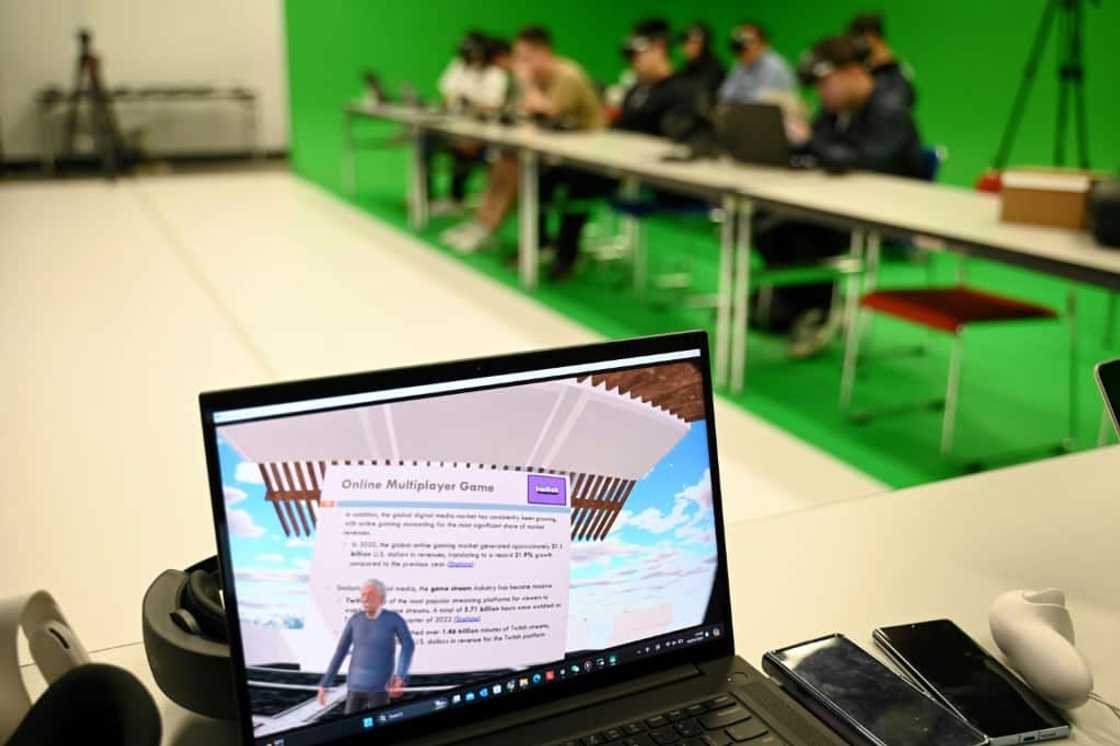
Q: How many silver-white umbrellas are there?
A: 0